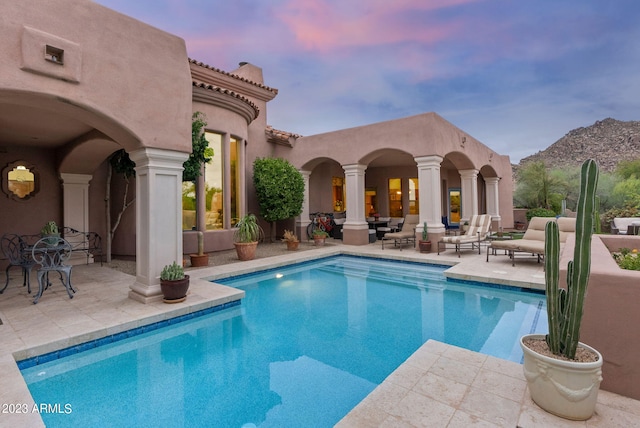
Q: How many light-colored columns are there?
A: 7